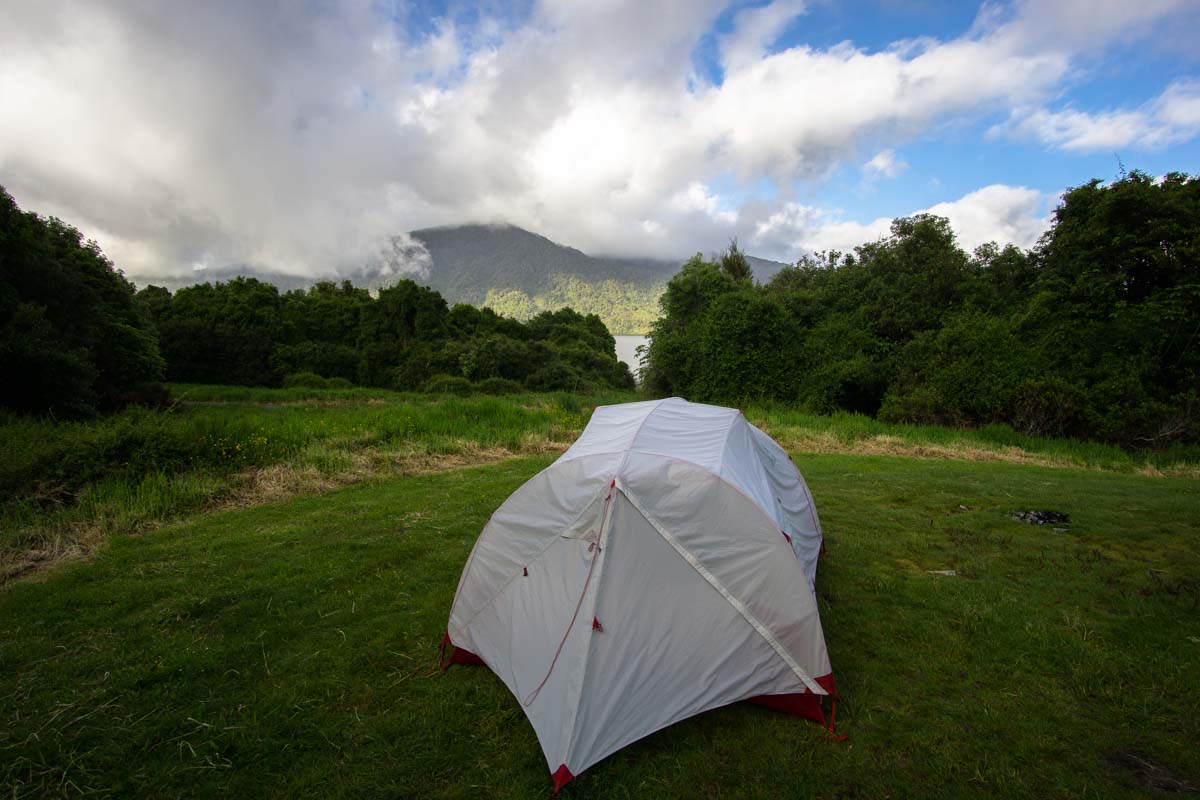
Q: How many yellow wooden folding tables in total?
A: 0